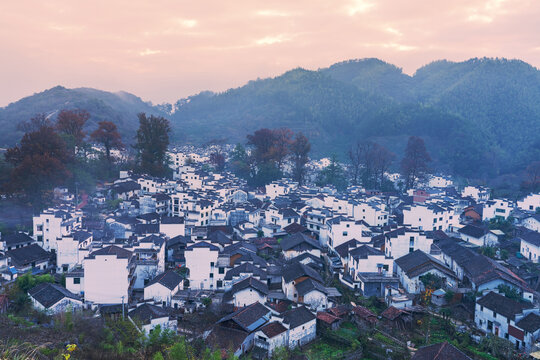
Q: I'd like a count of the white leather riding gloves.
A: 0